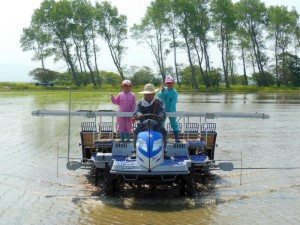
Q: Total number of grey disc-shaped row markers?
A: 2